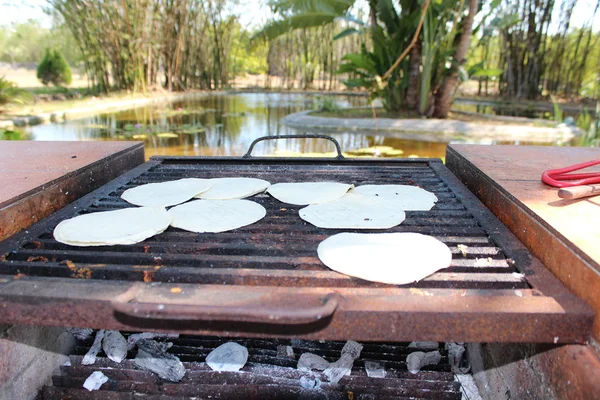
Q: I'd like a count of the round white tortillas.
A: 8